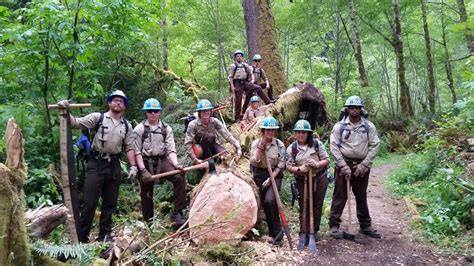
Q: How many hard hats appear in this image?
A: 9